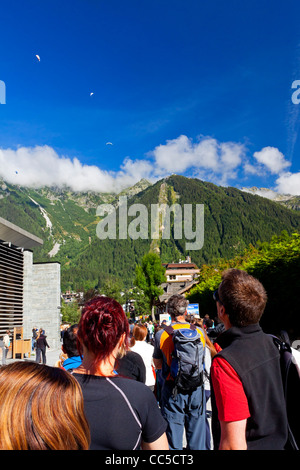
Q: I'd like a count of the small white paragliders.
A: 3